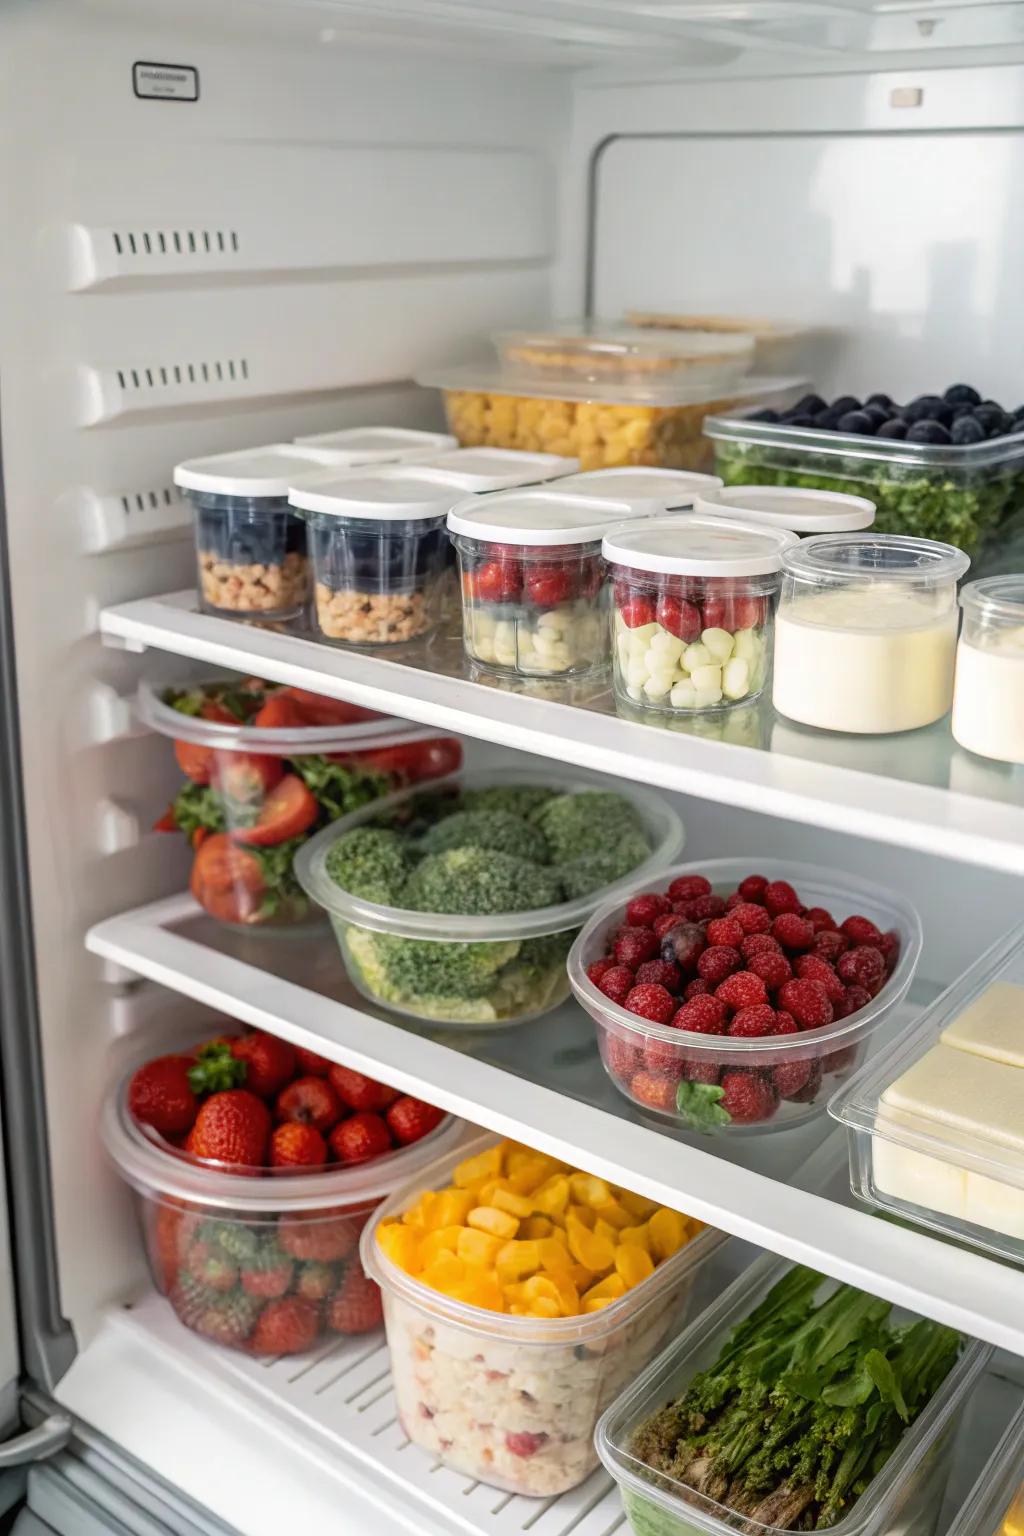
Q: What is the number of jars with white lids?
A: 8